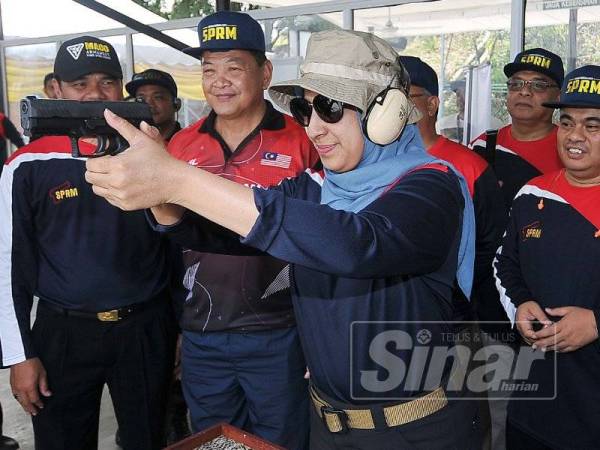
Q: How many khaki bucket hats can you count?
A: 1